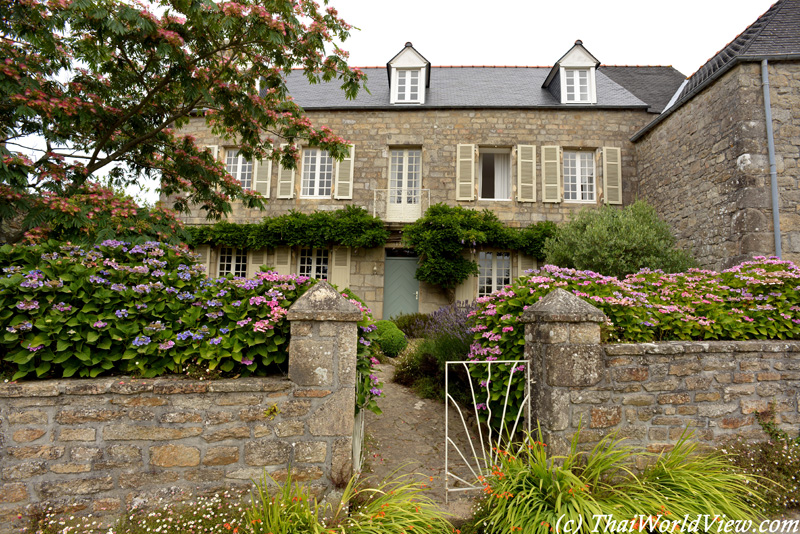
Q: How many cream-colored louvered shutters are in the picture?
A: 14